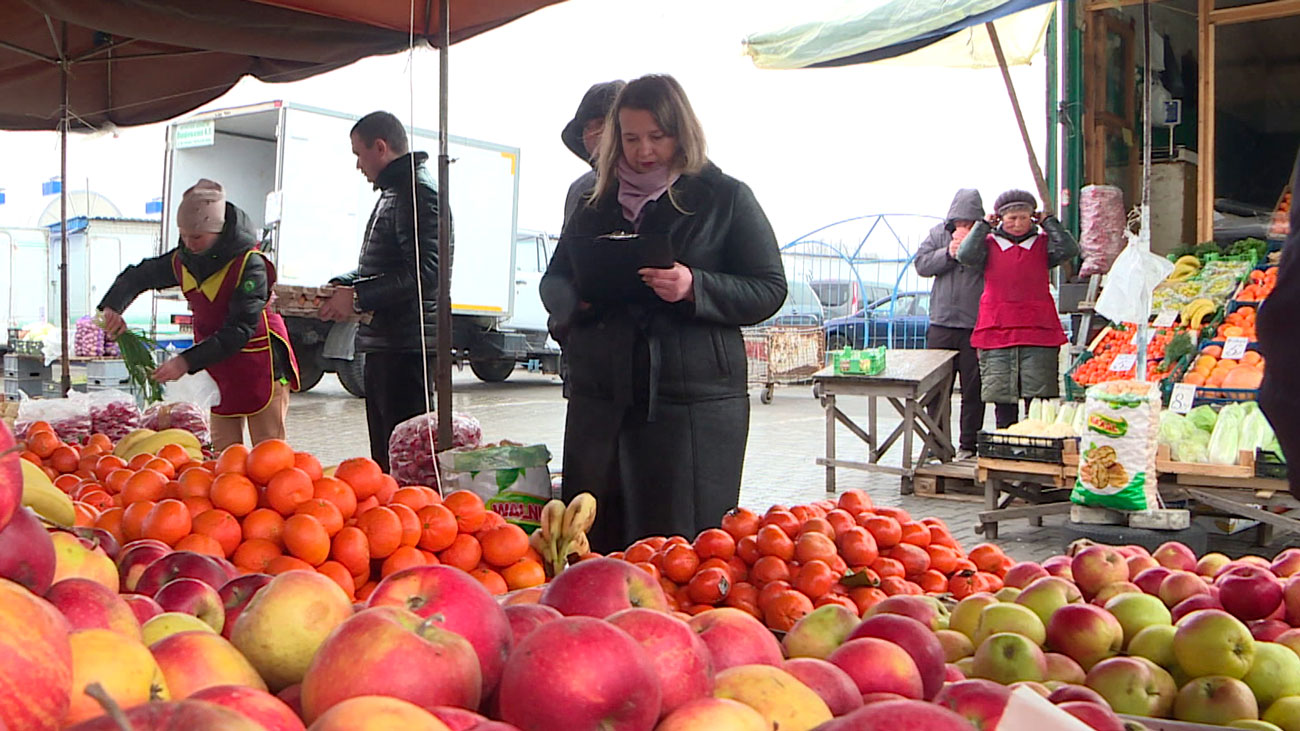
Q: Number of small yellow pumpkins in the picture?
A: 0